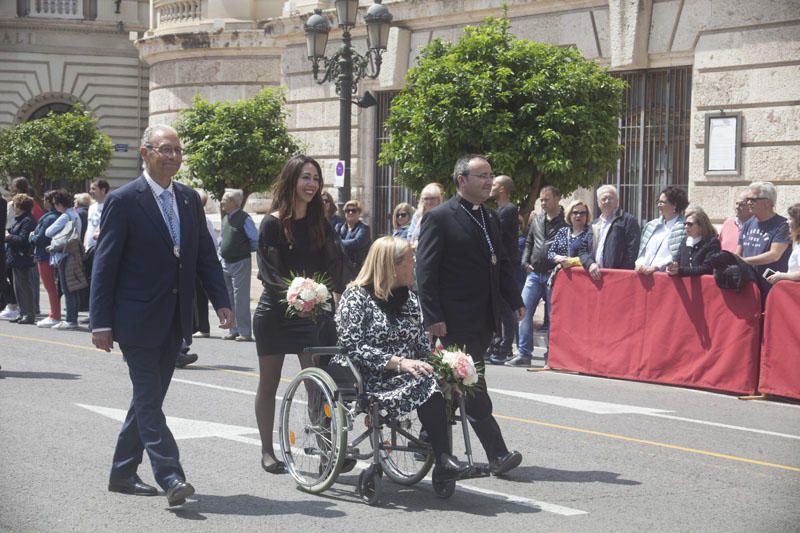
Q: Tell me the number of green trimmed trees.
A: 3